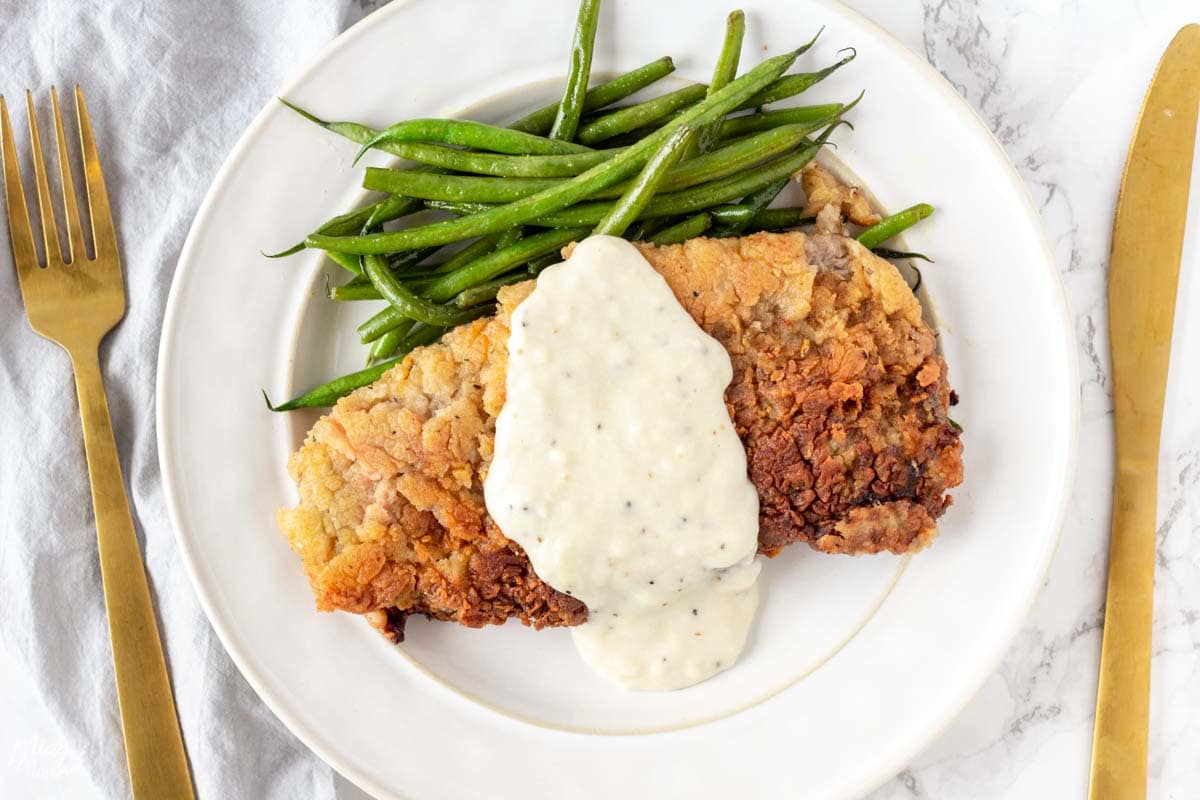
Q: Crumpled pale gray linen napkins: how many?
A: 1